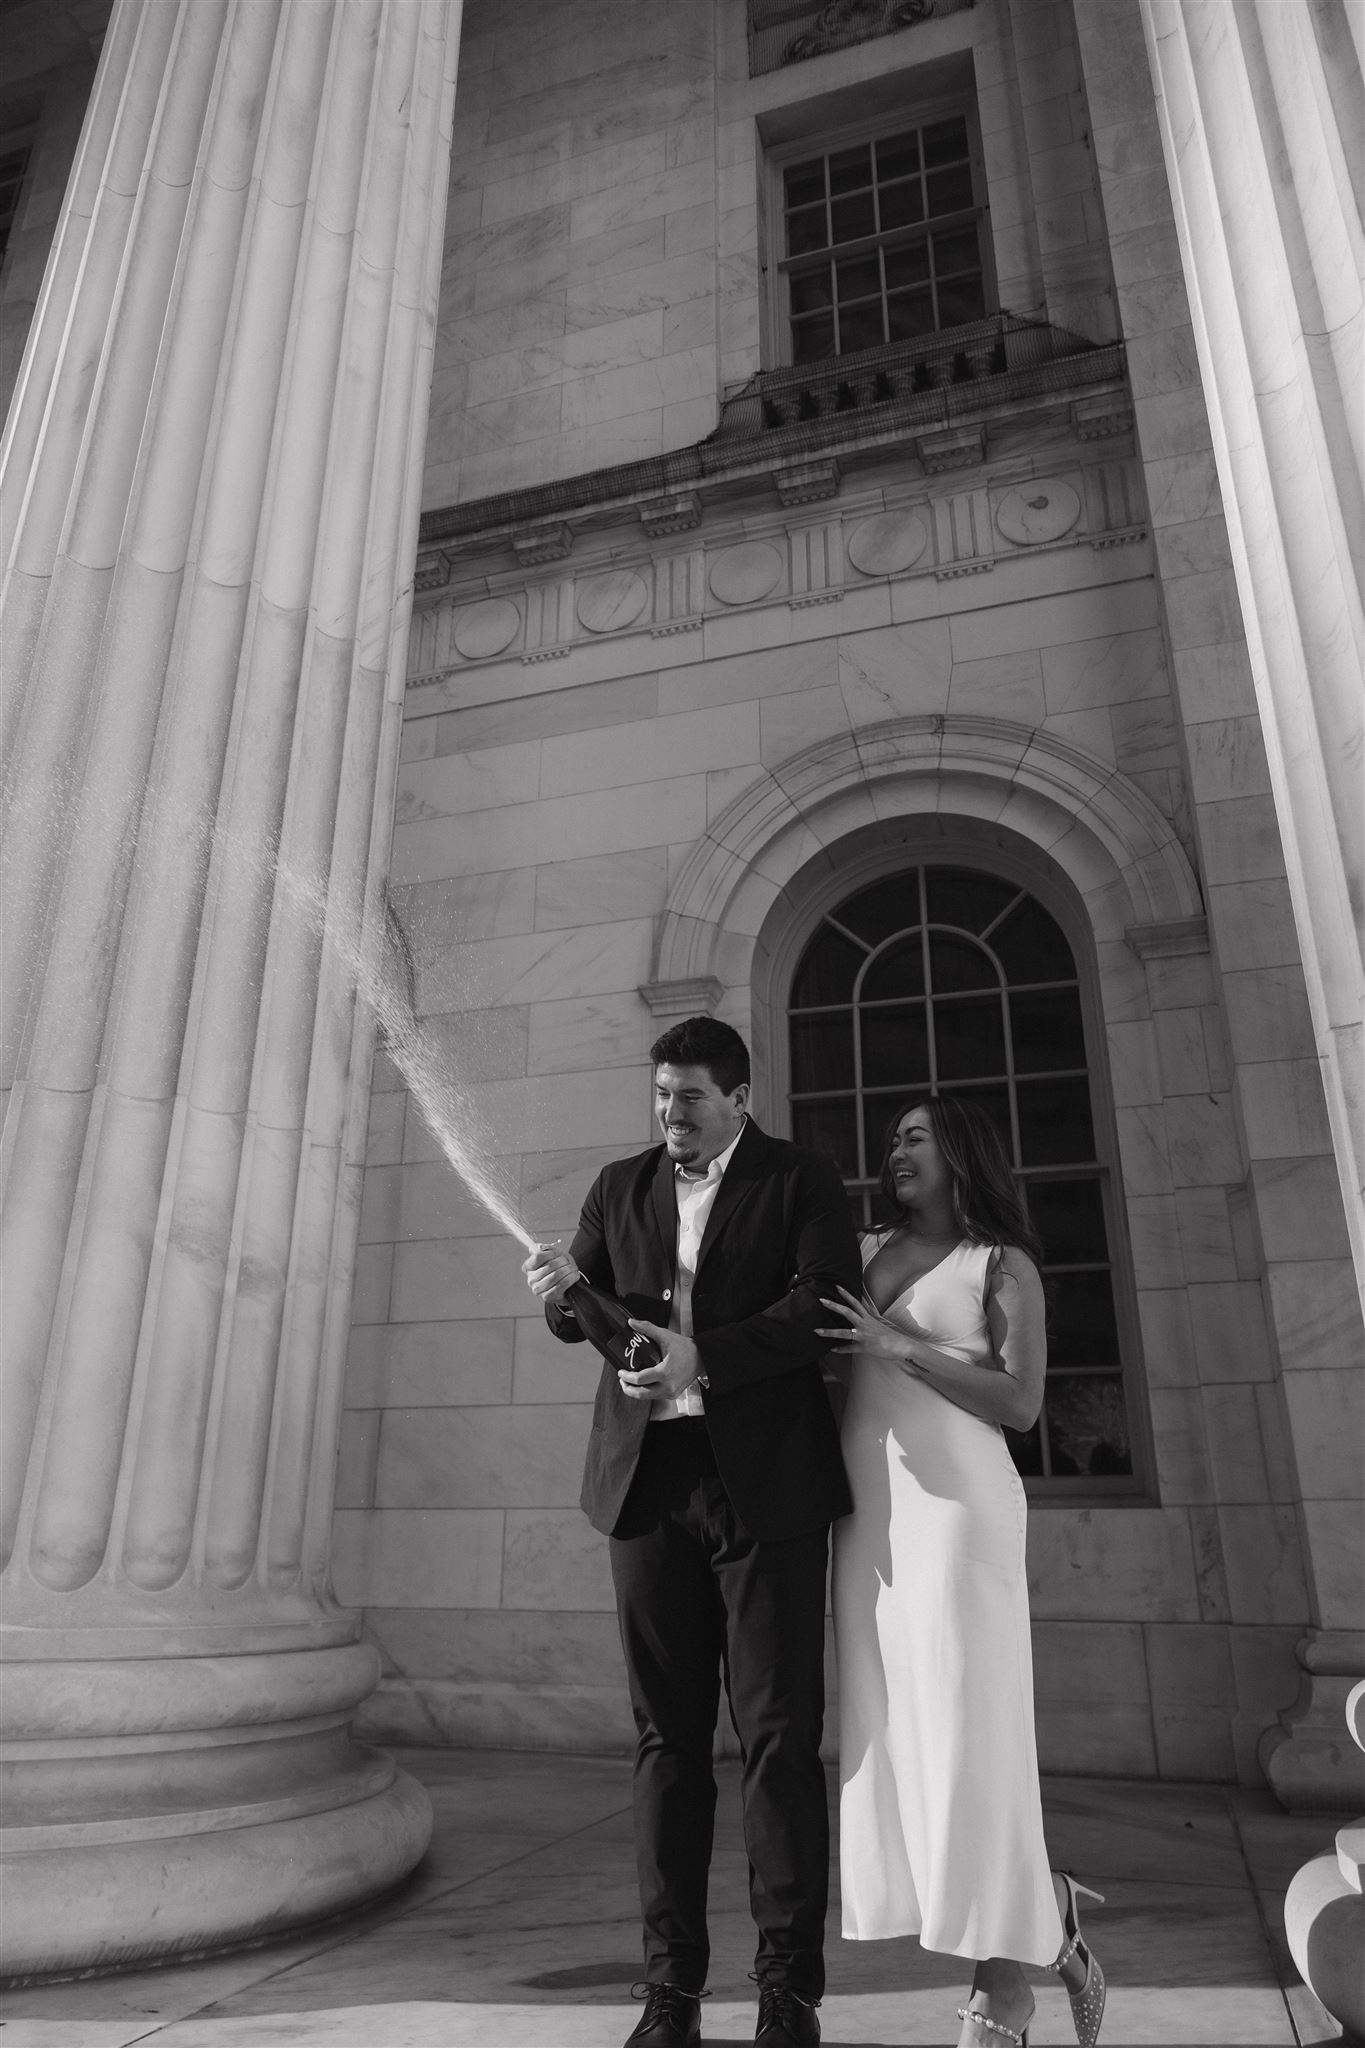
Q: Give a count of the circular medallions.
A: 5